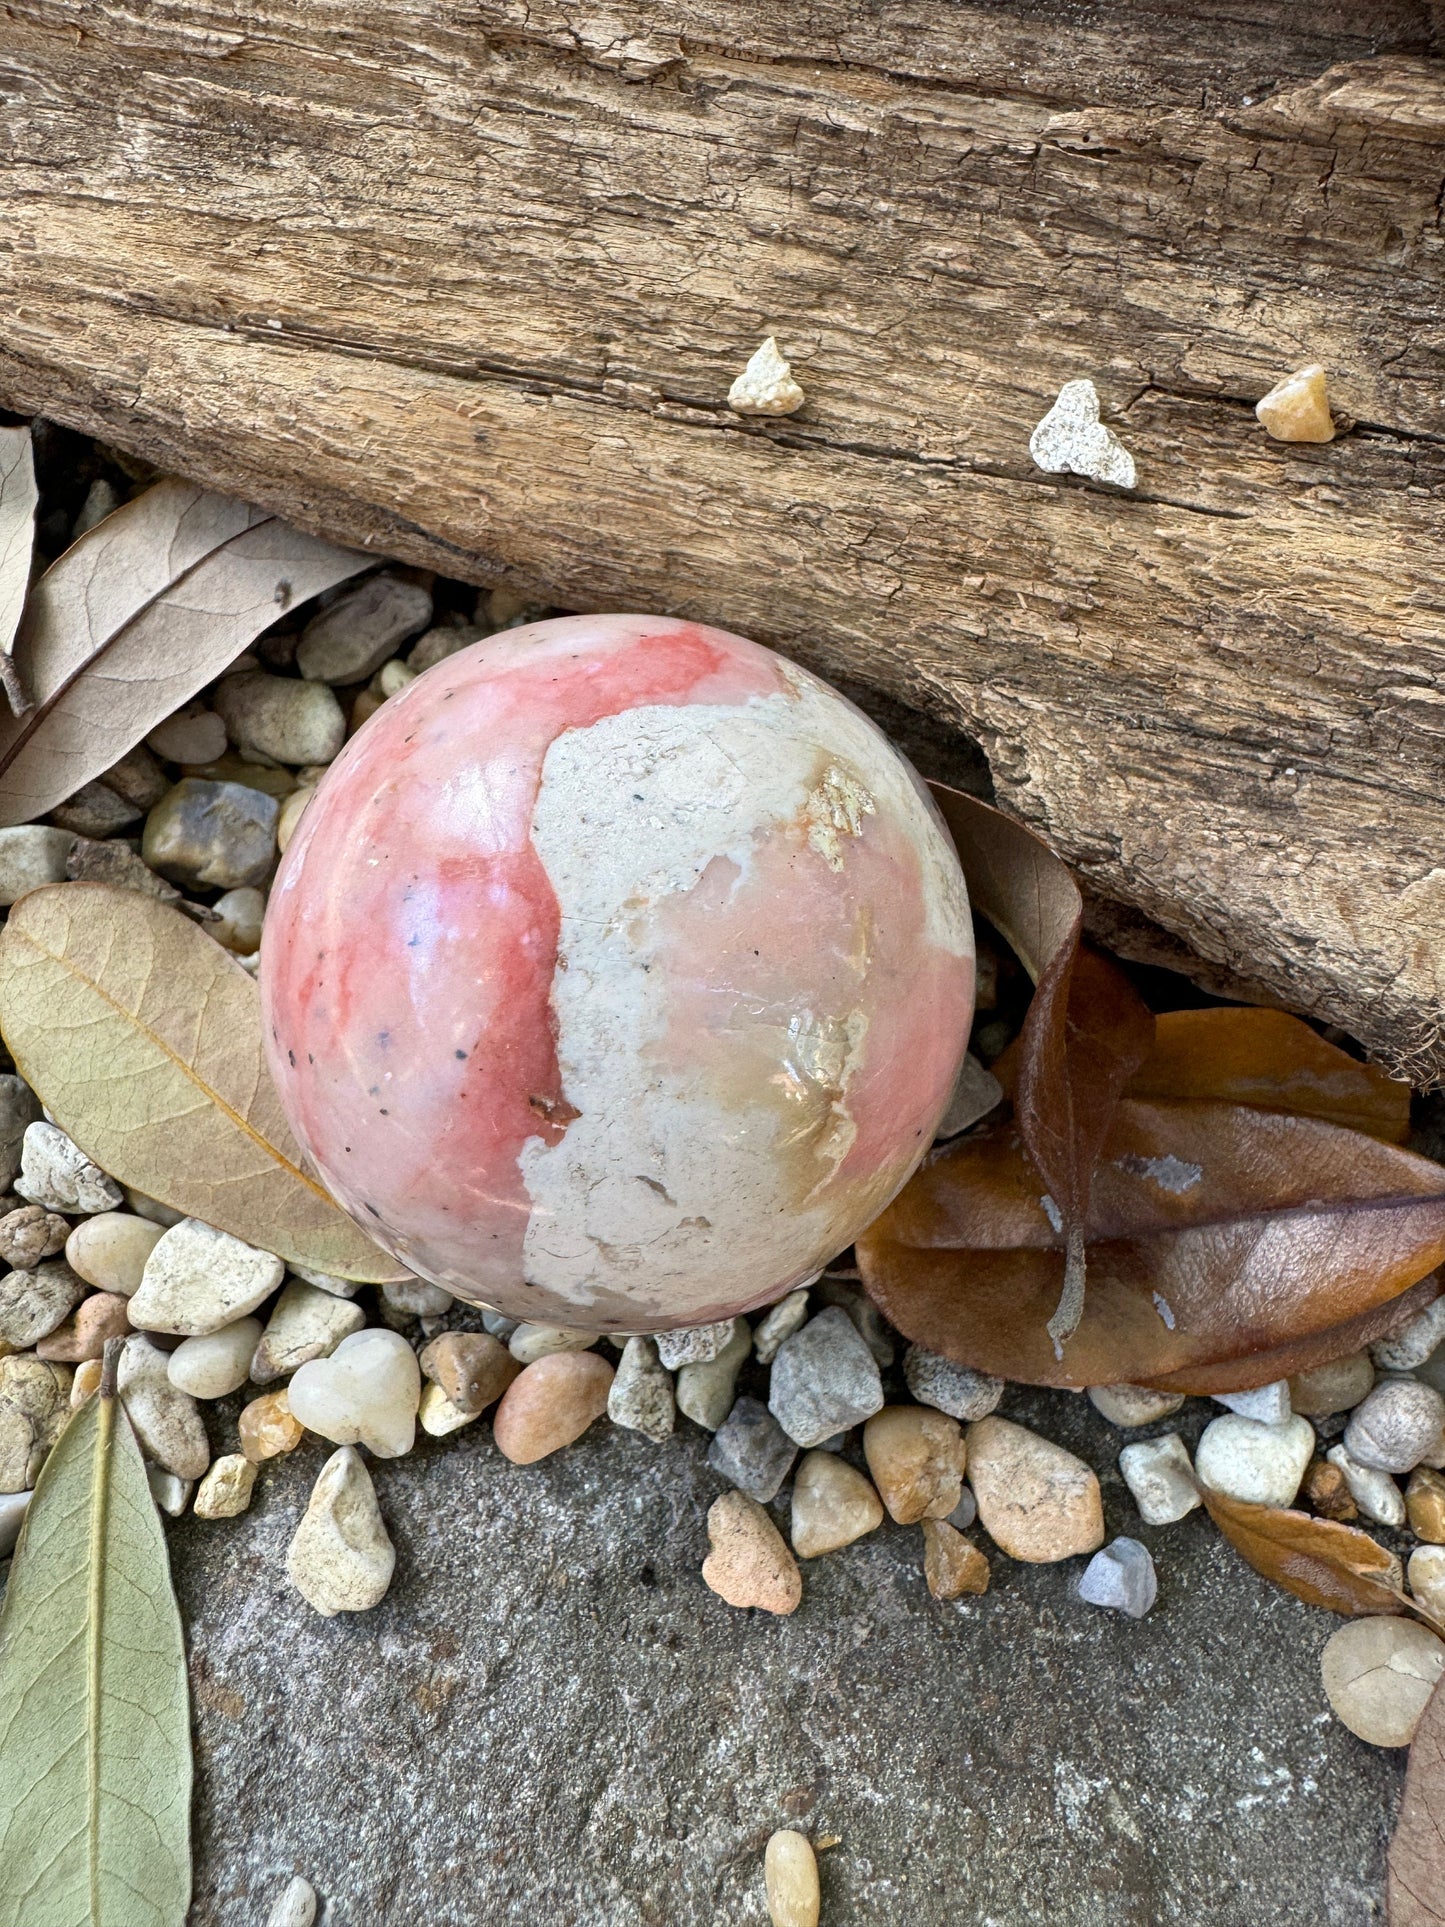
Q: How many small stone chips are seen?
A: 3